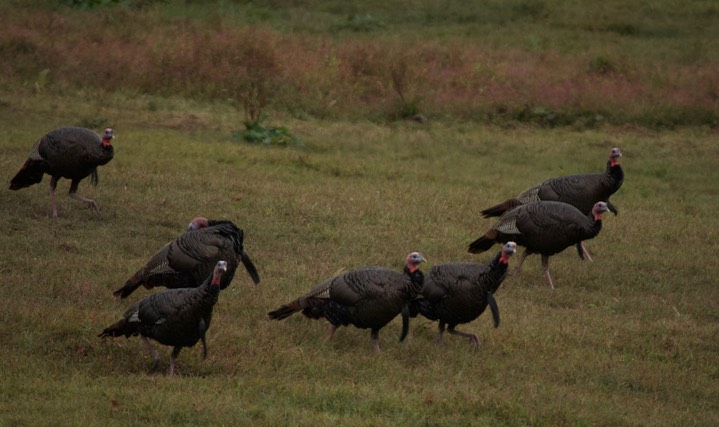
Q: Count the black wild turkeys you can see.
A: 7